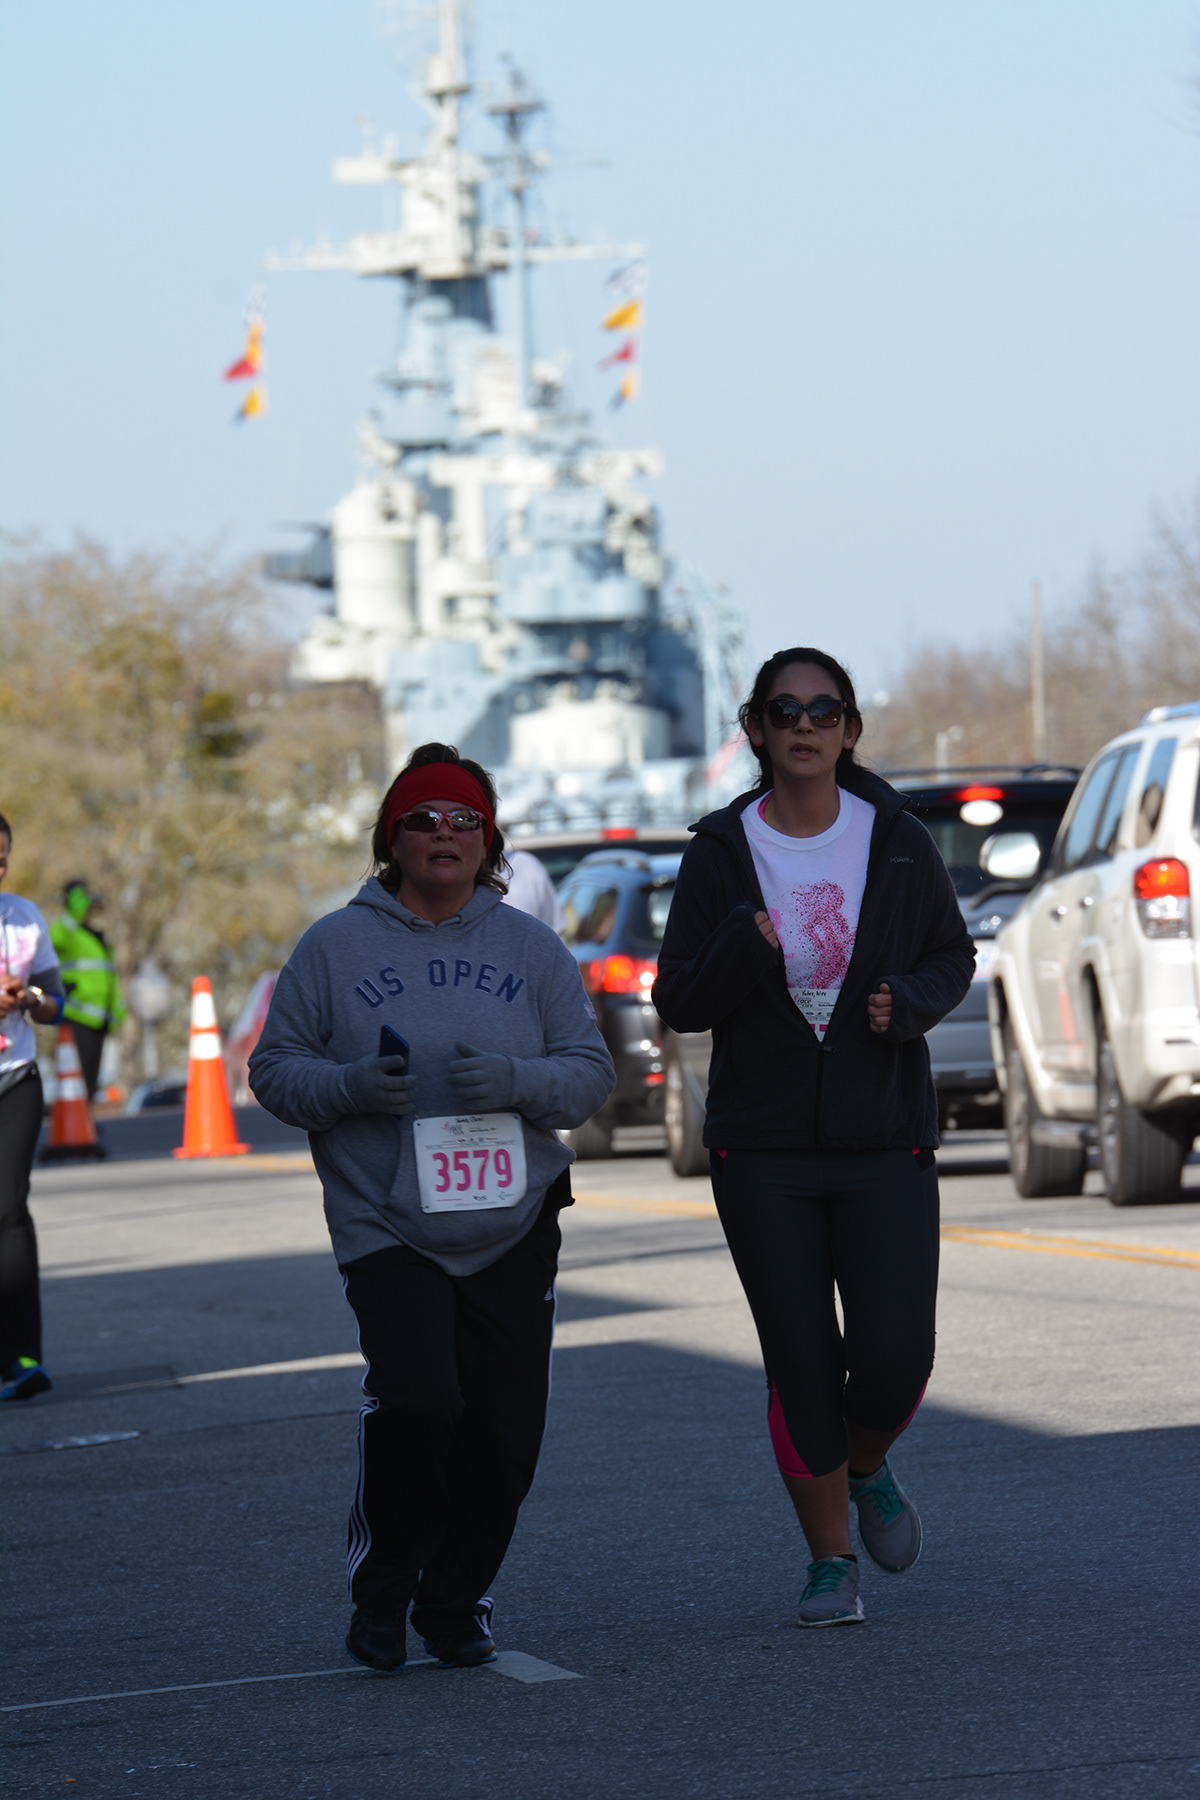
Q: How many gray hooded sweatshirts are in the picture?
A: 1